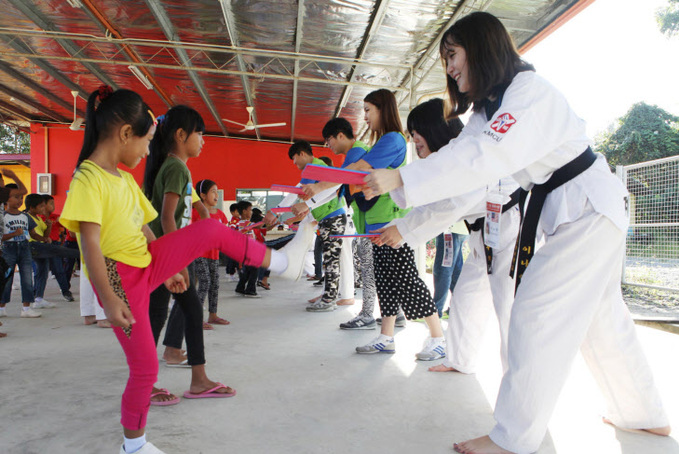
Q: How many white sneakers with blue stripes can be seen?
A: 2